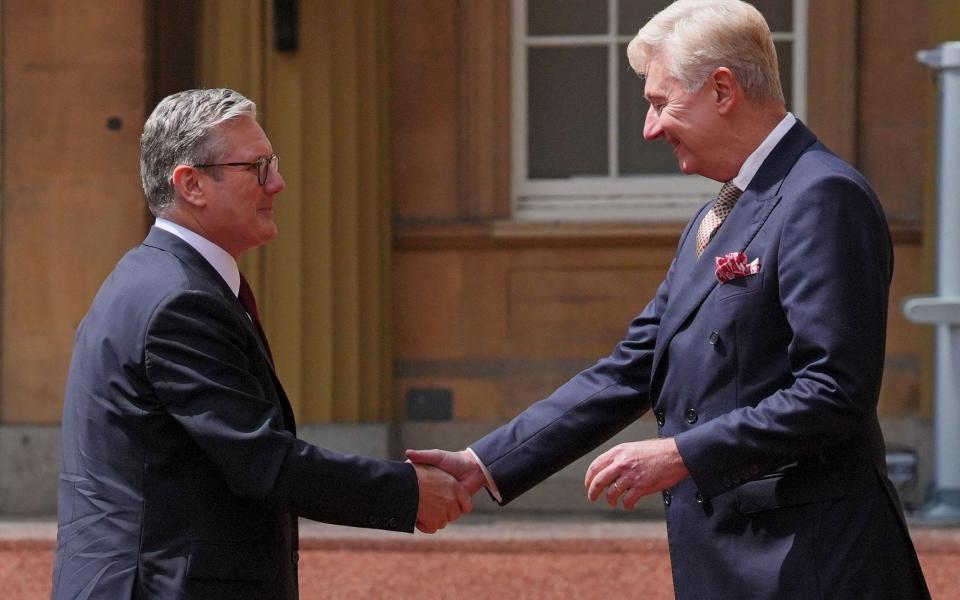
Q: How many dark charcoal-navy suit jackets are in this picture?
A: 2